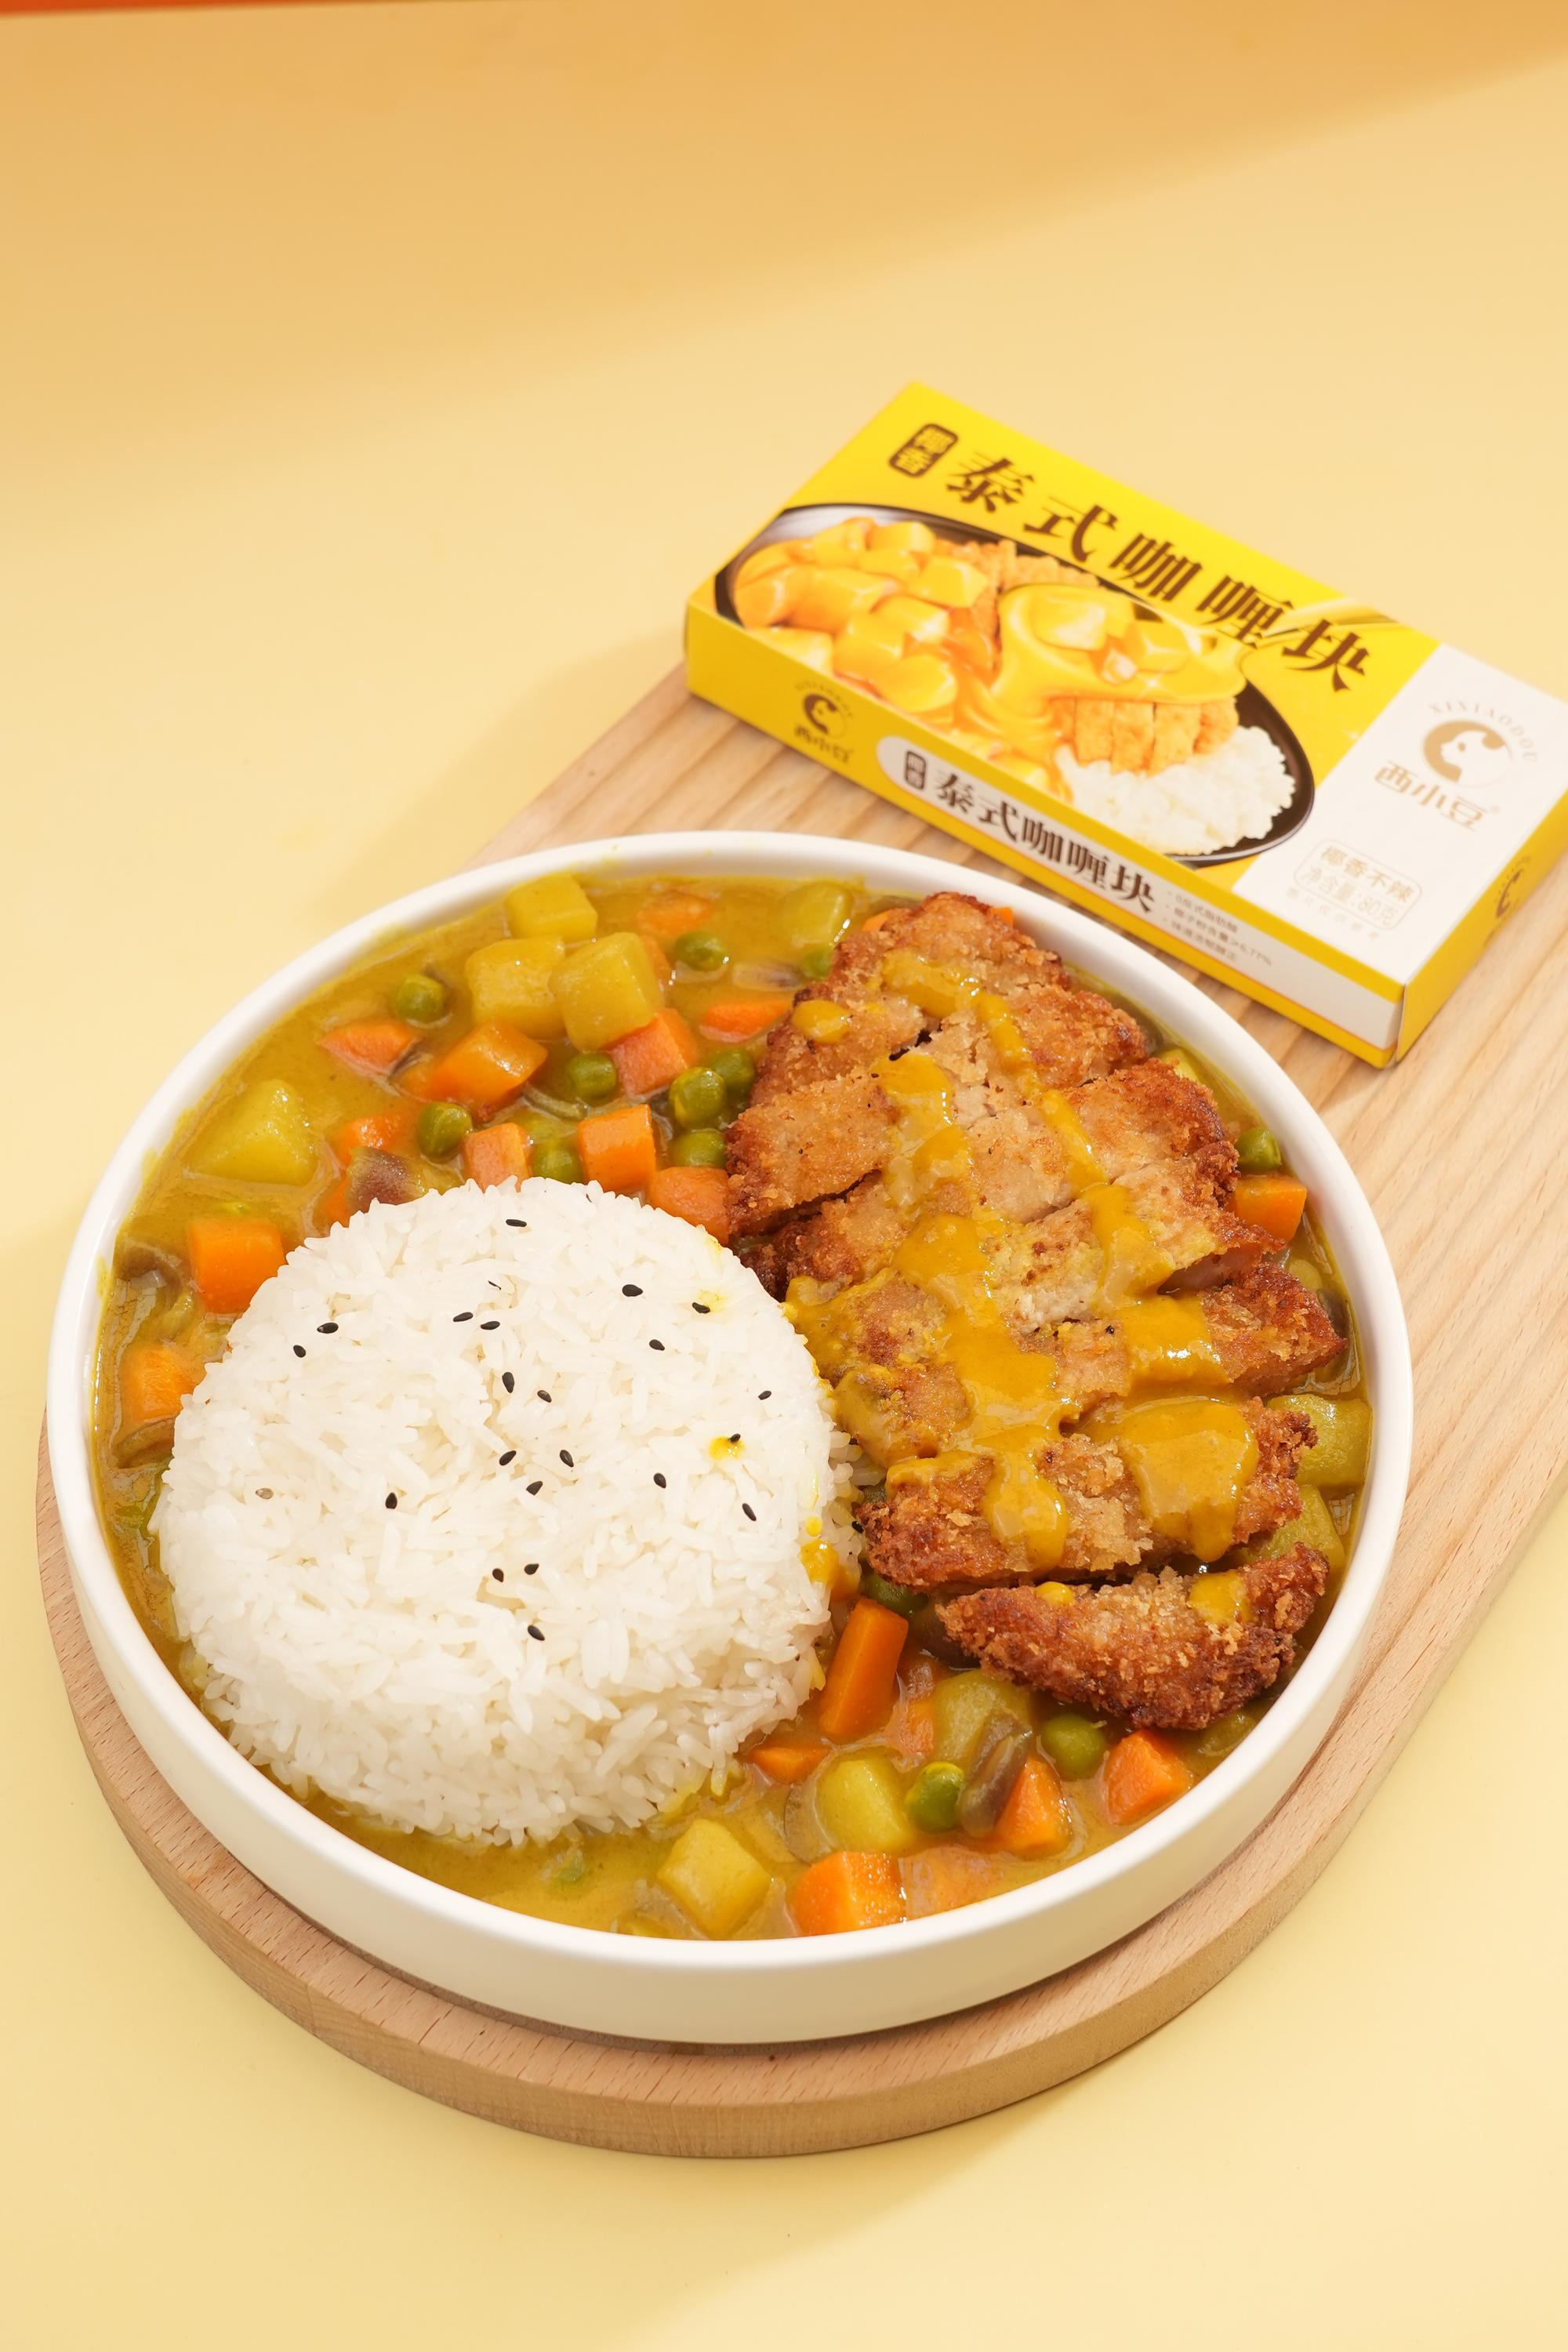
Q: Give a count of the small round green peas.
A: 13